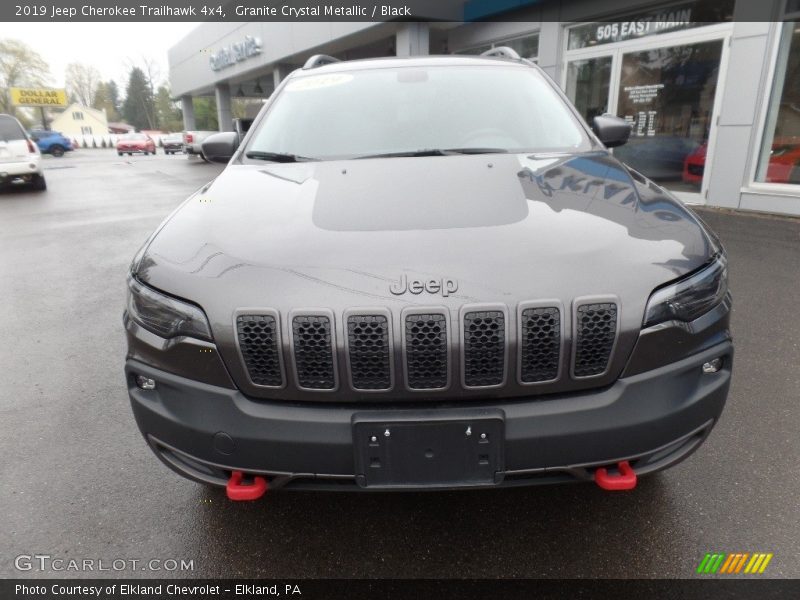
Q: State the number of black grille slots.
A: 7